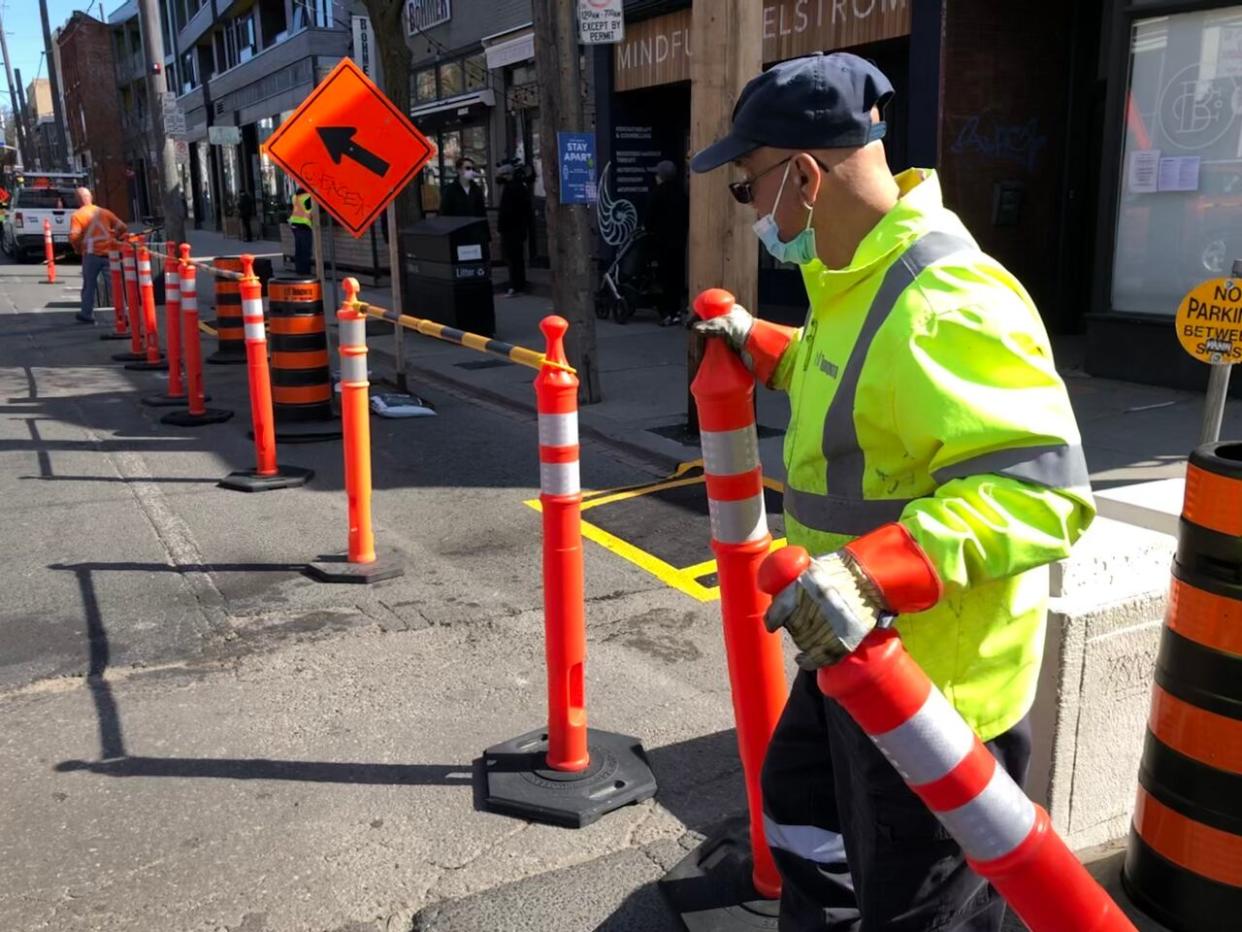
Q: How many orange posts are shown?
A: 11